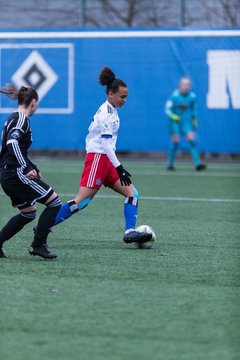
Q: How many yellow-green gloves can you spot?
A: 2